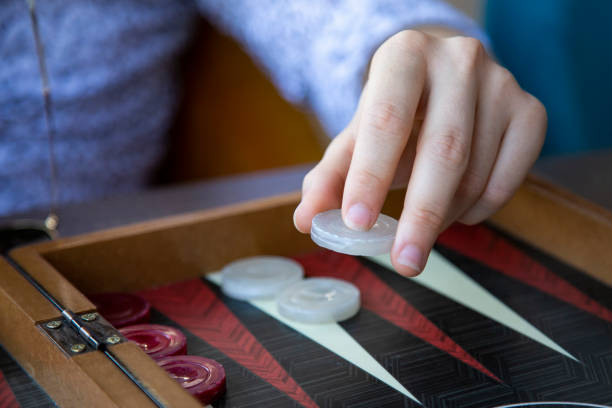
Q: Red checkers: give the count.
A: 3